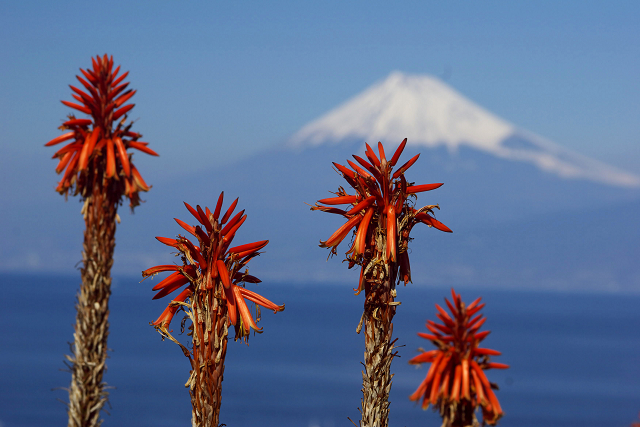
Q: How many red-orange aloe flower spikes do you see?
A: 4